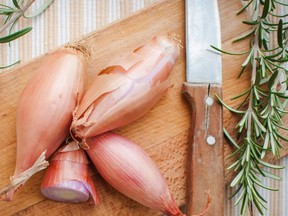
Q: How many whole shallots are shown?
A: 3